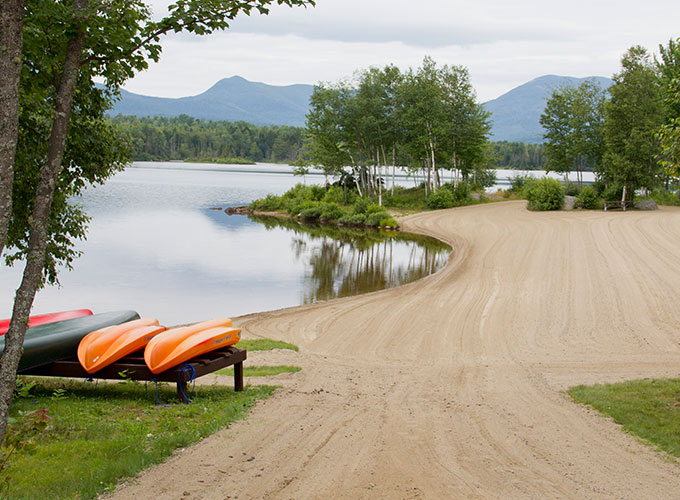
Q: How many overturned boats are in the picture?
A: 4